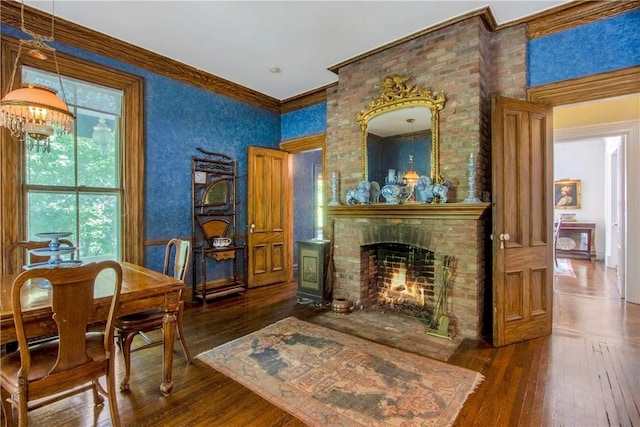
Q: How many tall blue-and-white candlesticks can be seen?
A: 2